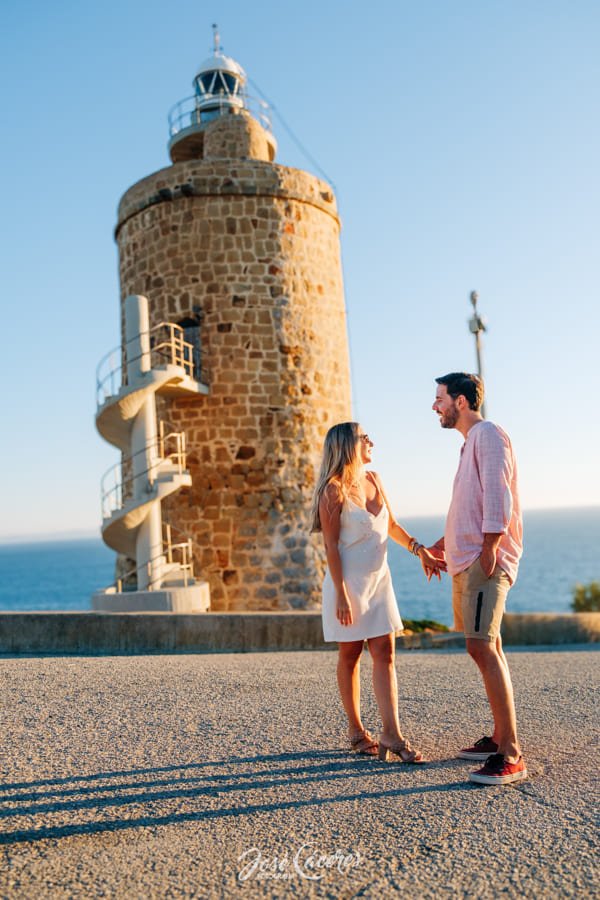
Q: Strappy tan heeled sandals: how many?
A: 2